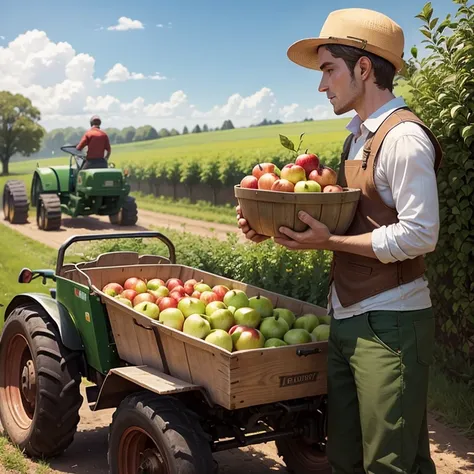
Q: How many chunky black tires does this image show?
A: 6